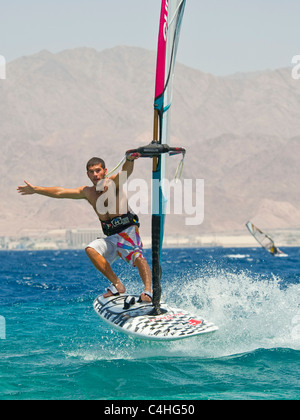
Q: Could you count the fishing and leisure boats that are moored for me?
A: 0